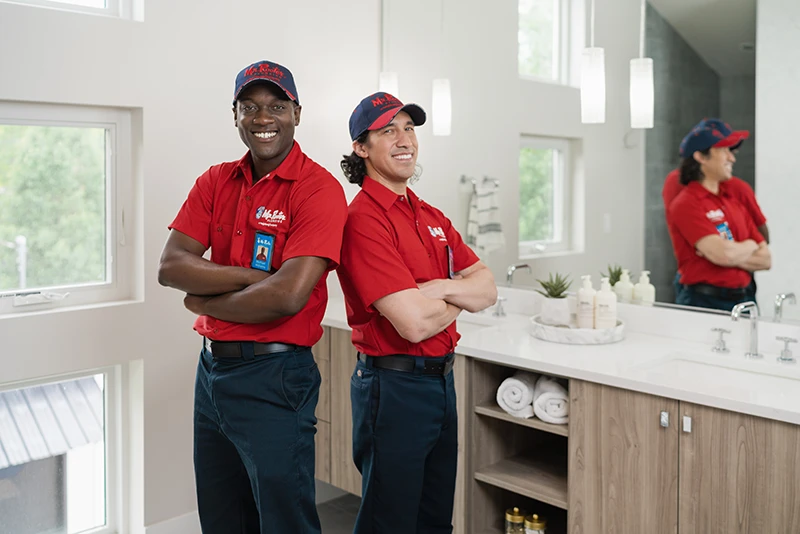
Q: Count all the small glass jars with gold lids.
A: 2